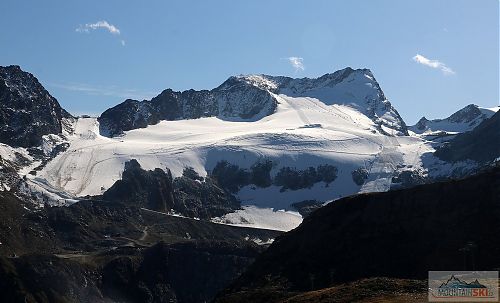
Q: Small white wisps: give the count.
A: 3